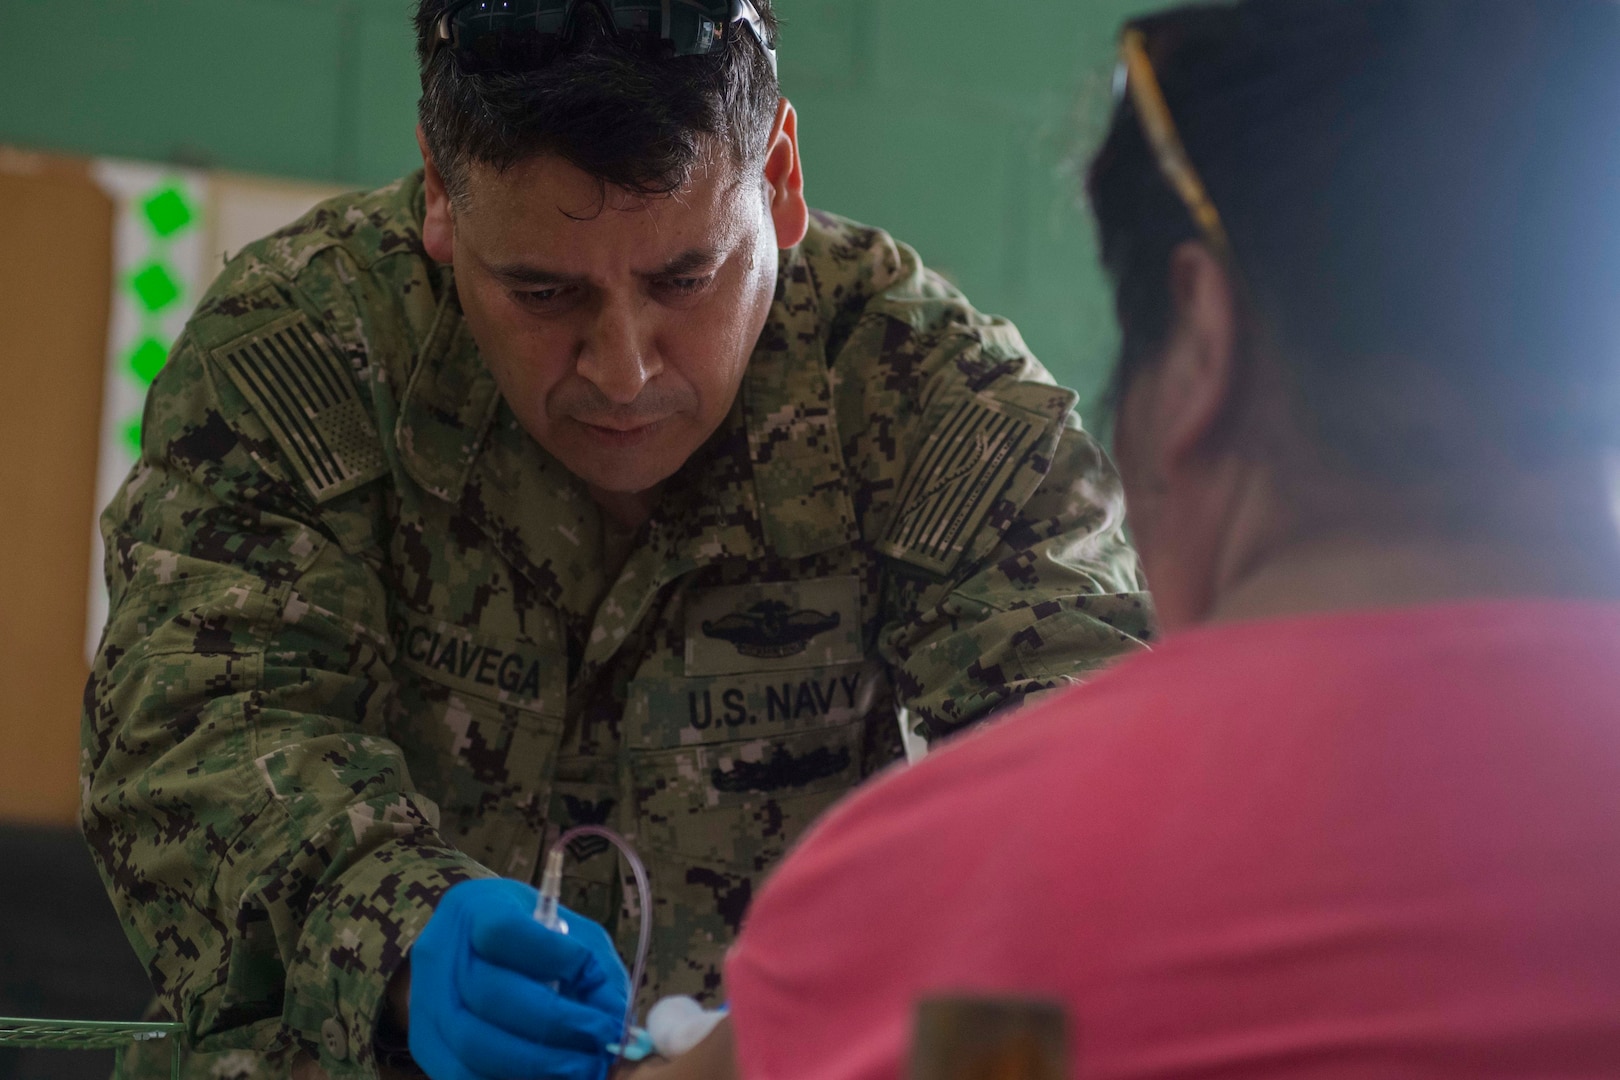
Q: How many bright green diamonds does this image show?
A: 4